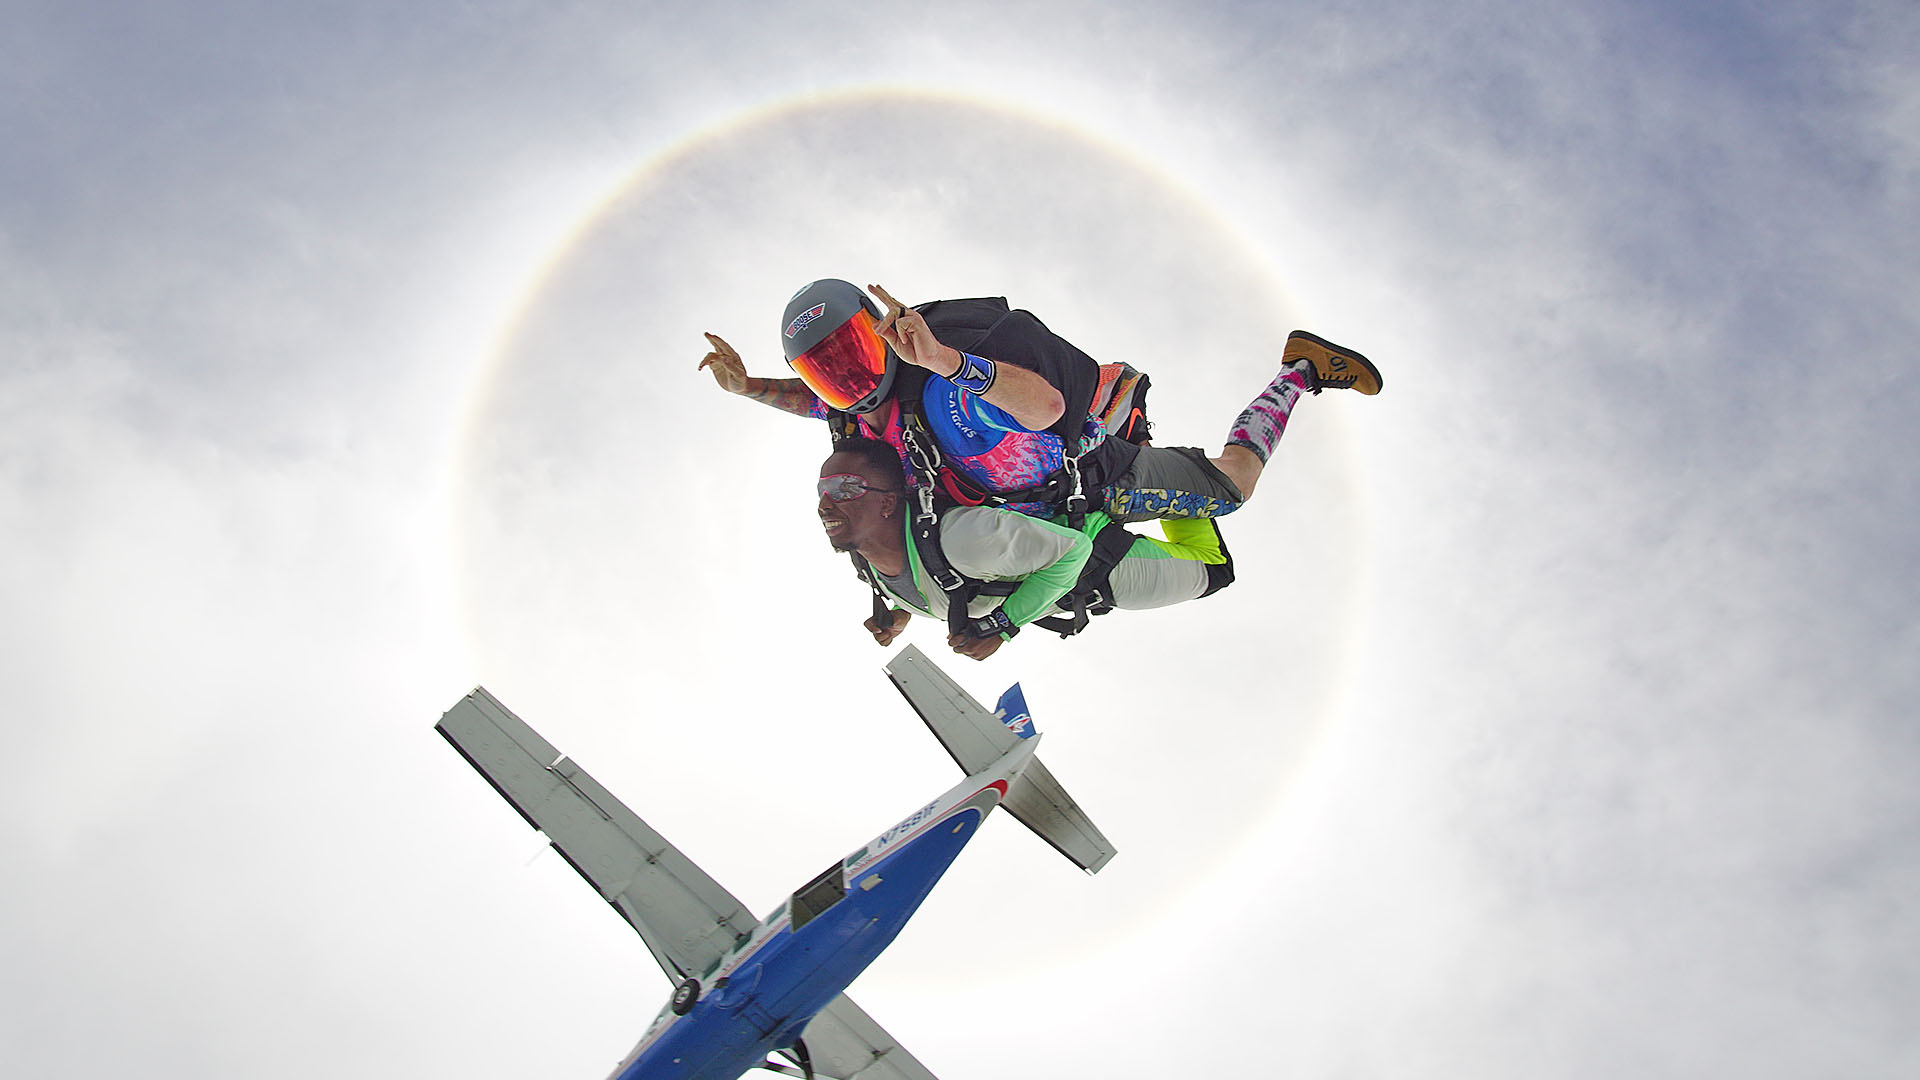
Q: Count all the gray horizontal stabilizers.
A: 2